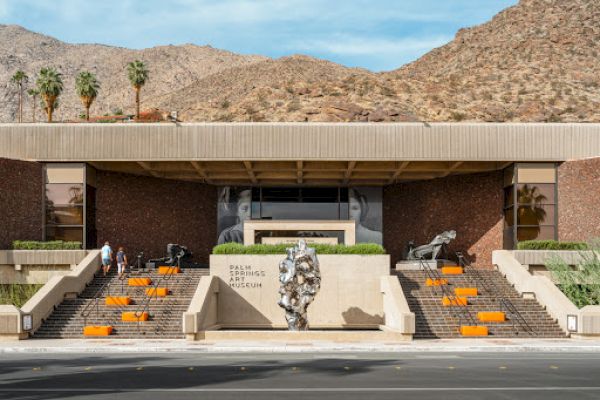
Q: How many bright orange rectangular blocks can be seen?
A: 12